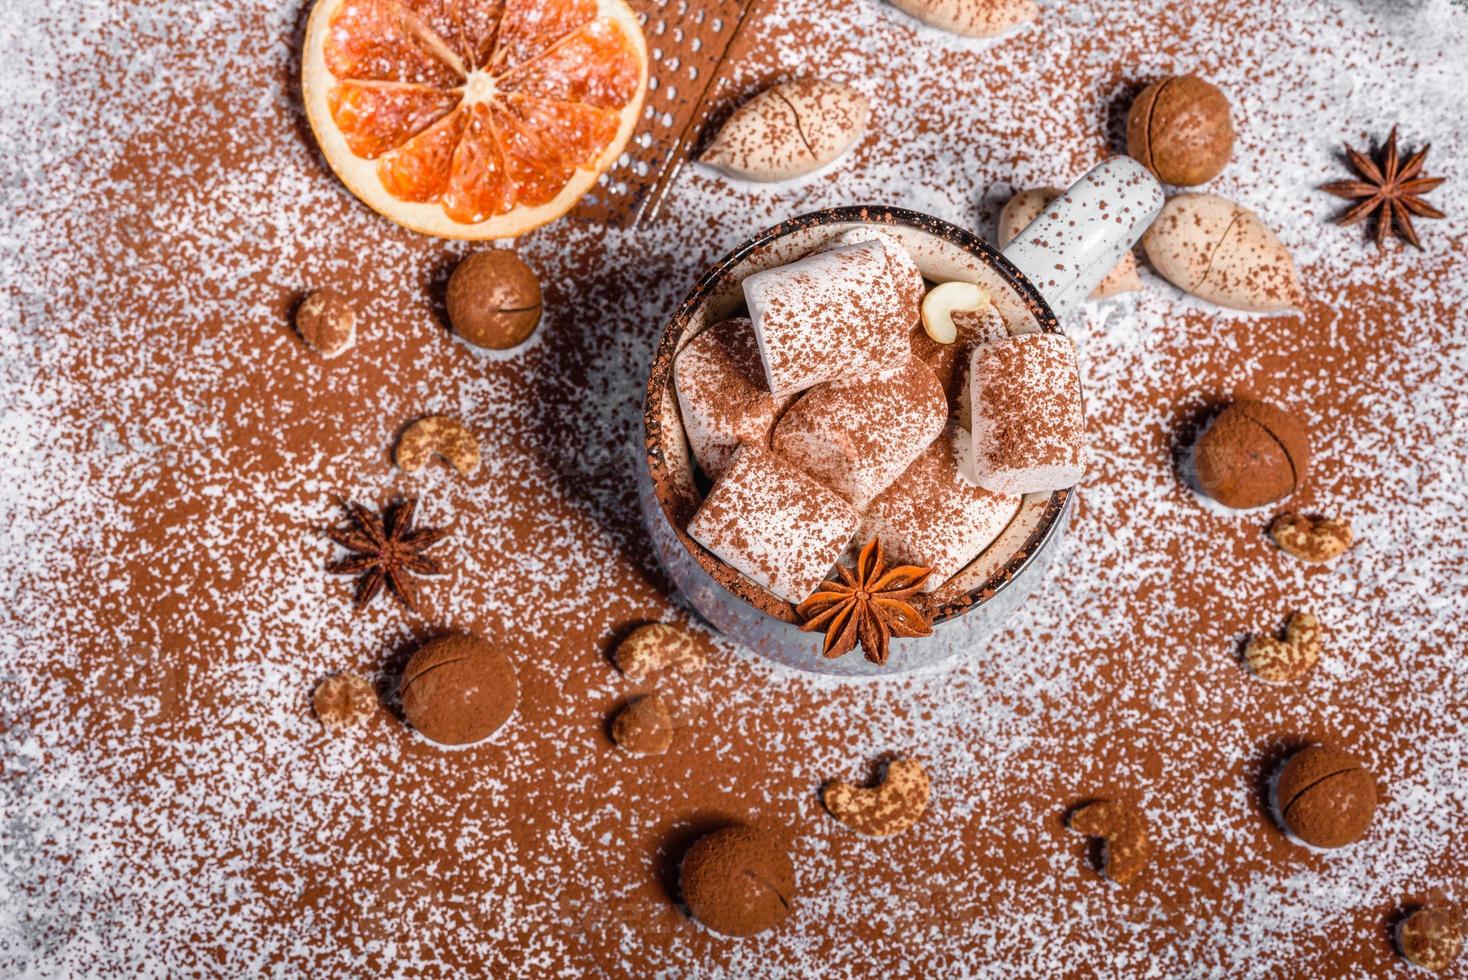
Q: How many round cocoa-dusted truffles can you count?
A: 6